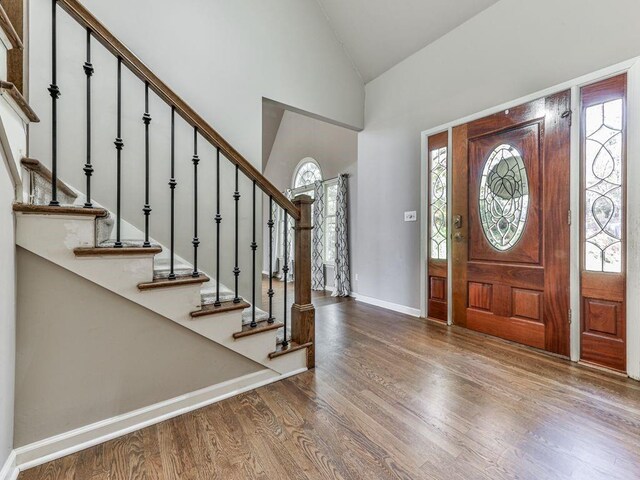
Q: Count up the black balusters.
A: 11